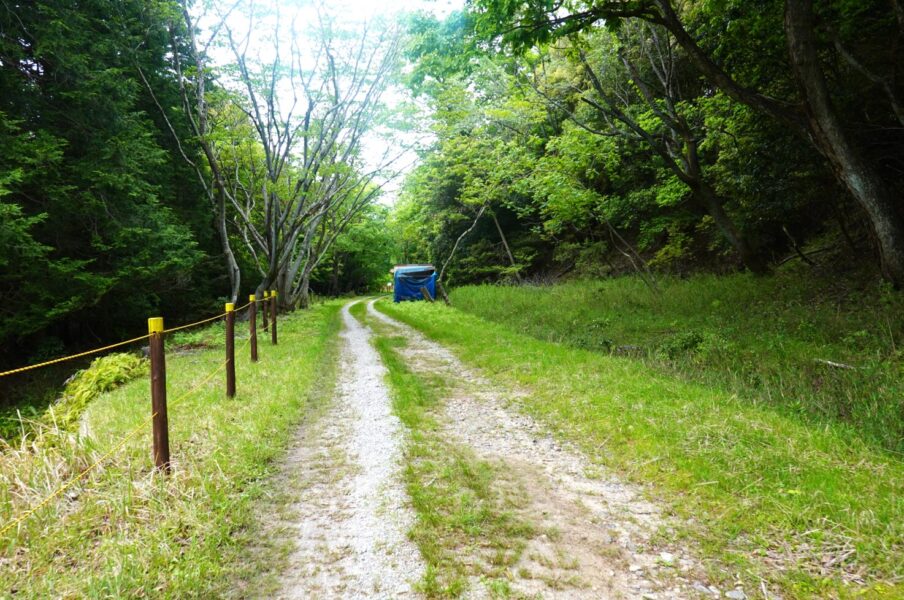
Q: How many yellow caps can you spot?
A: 5